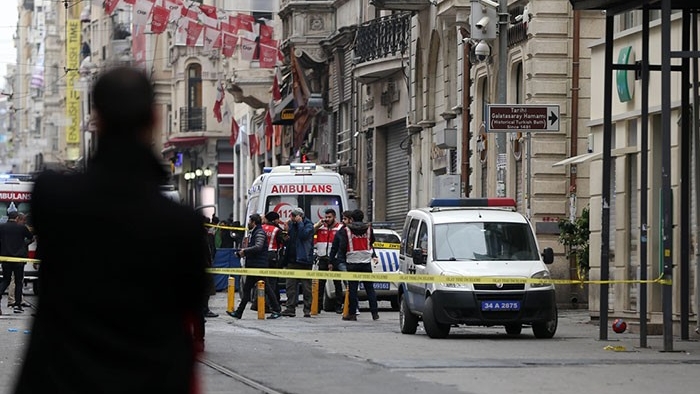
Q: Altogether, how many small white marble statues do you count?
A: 0